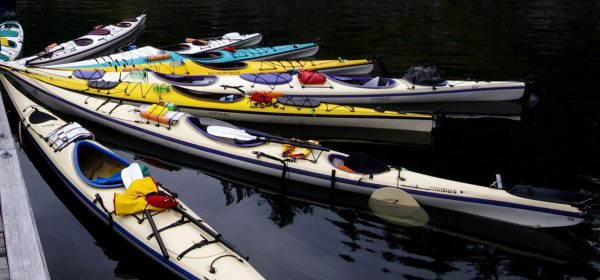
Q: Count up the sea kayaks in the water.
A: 9